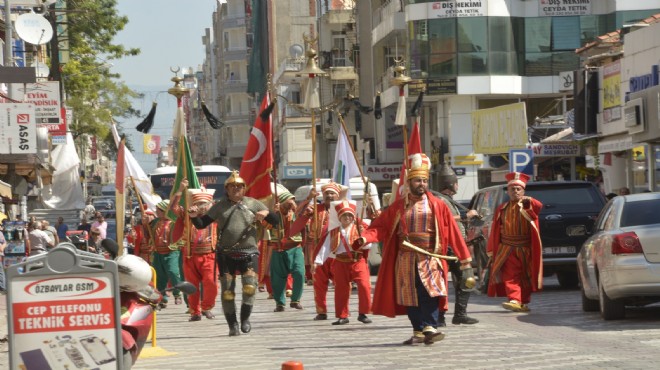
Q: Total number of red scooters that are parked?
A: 1